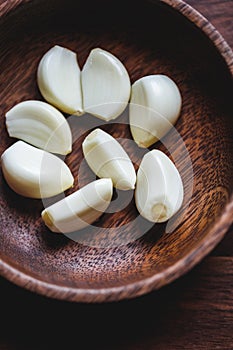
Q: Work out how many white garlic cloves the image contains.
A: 8